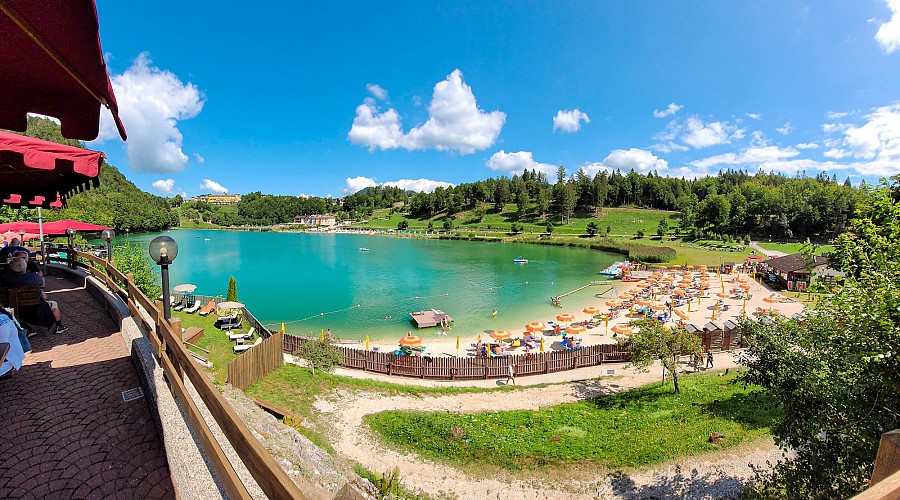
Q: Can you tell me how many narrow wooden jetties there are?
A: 1